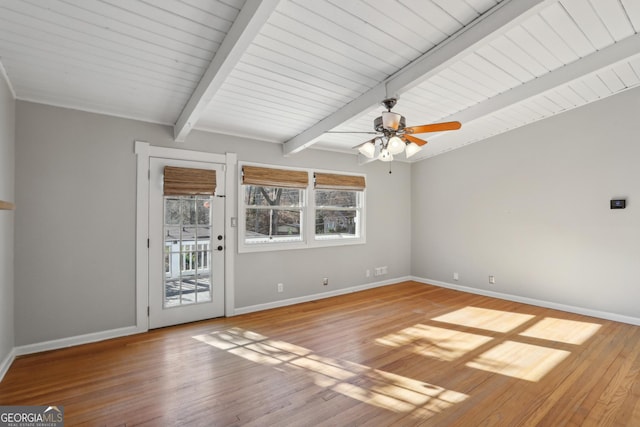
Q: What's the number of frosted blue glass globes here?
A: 0